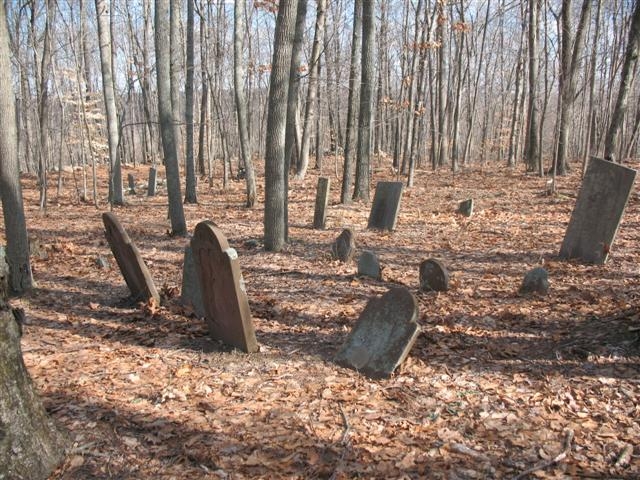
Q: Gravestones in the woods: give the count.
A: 14